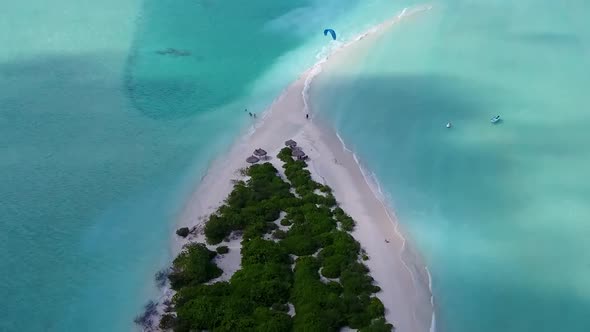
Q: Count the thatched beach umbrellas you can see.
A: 4